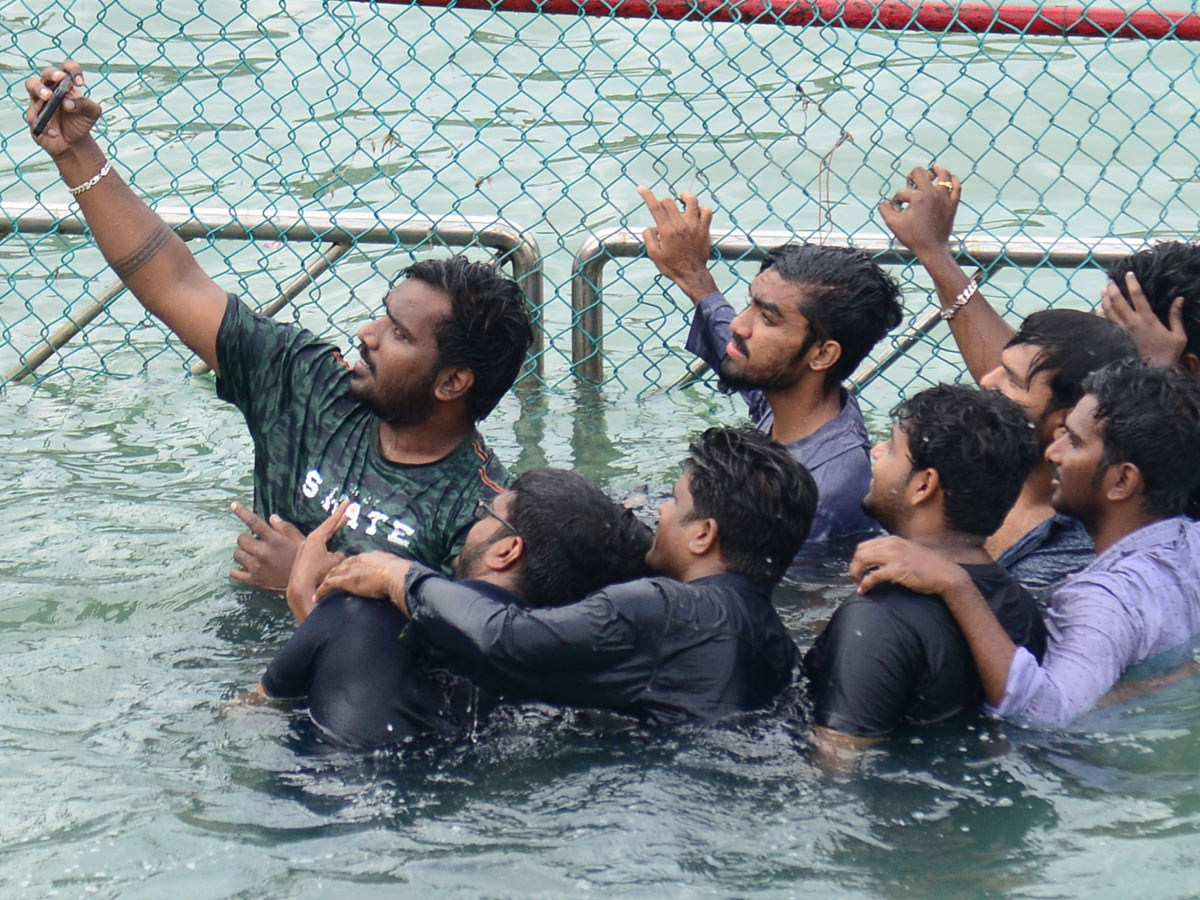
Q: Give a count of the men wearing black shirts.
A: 3